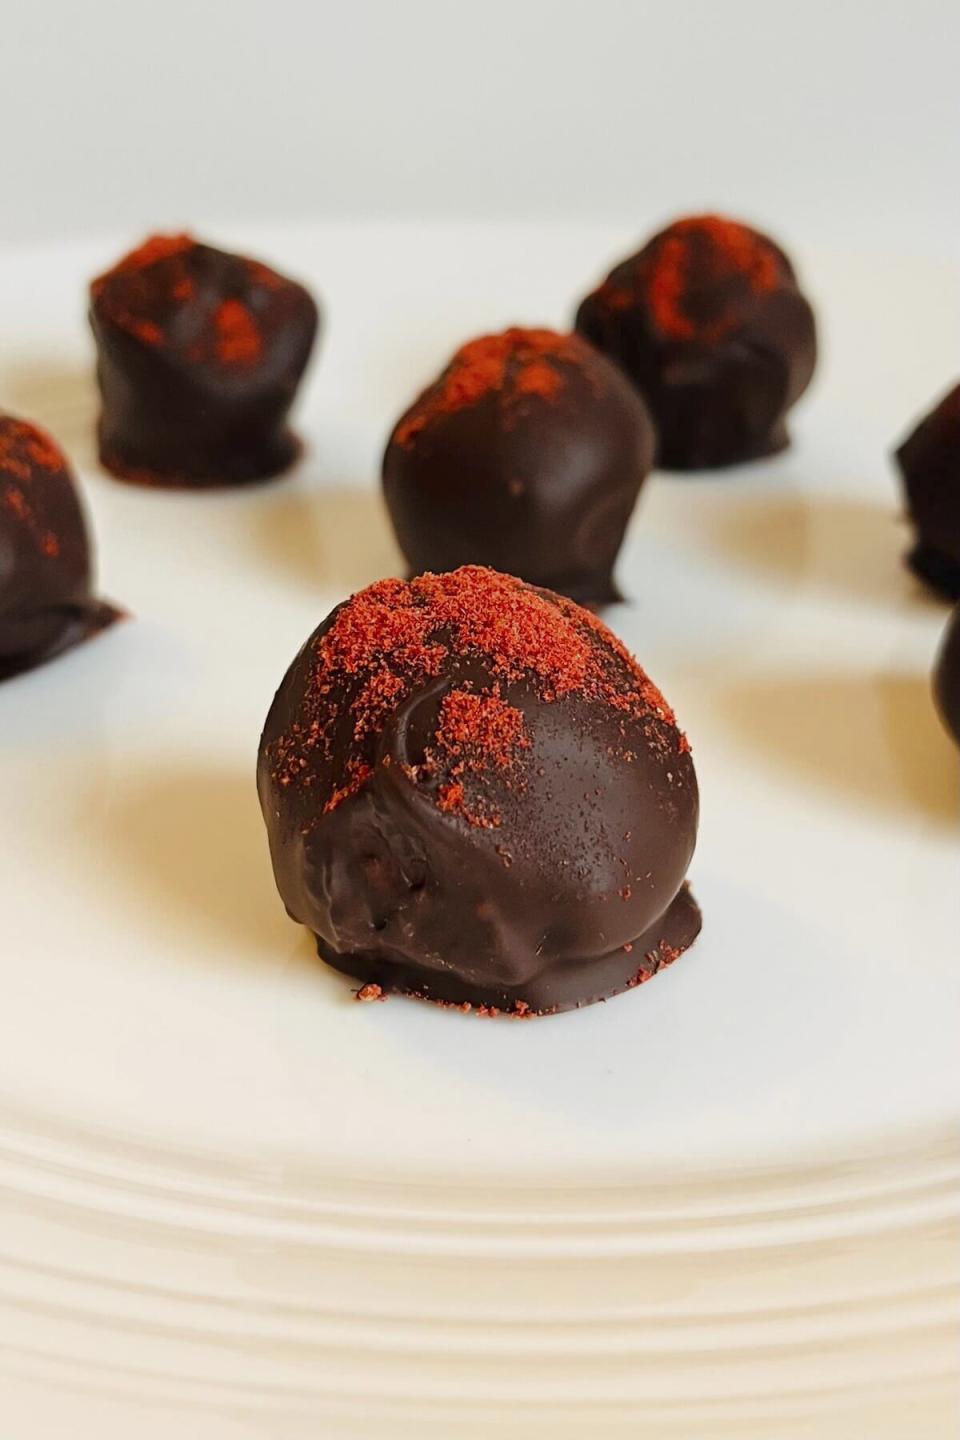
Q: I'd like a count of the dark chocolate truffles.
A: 7